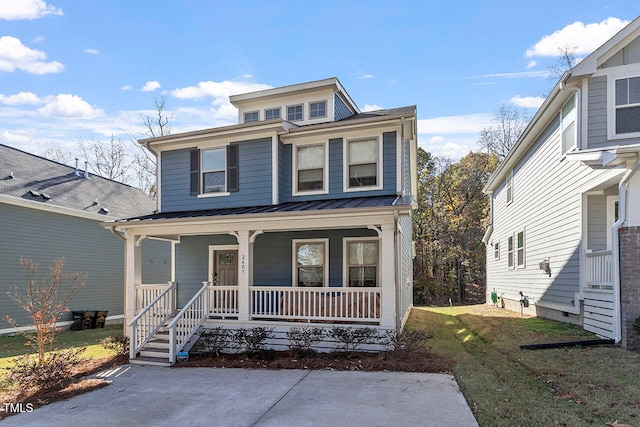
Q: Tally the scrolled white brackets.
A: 4